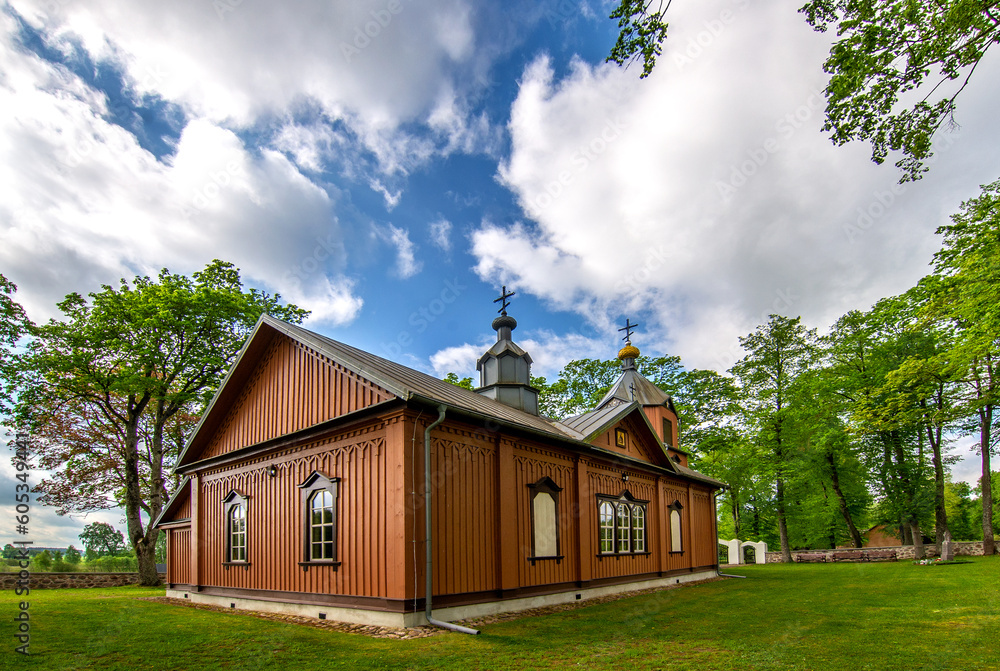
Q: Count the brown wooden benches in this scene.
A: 3